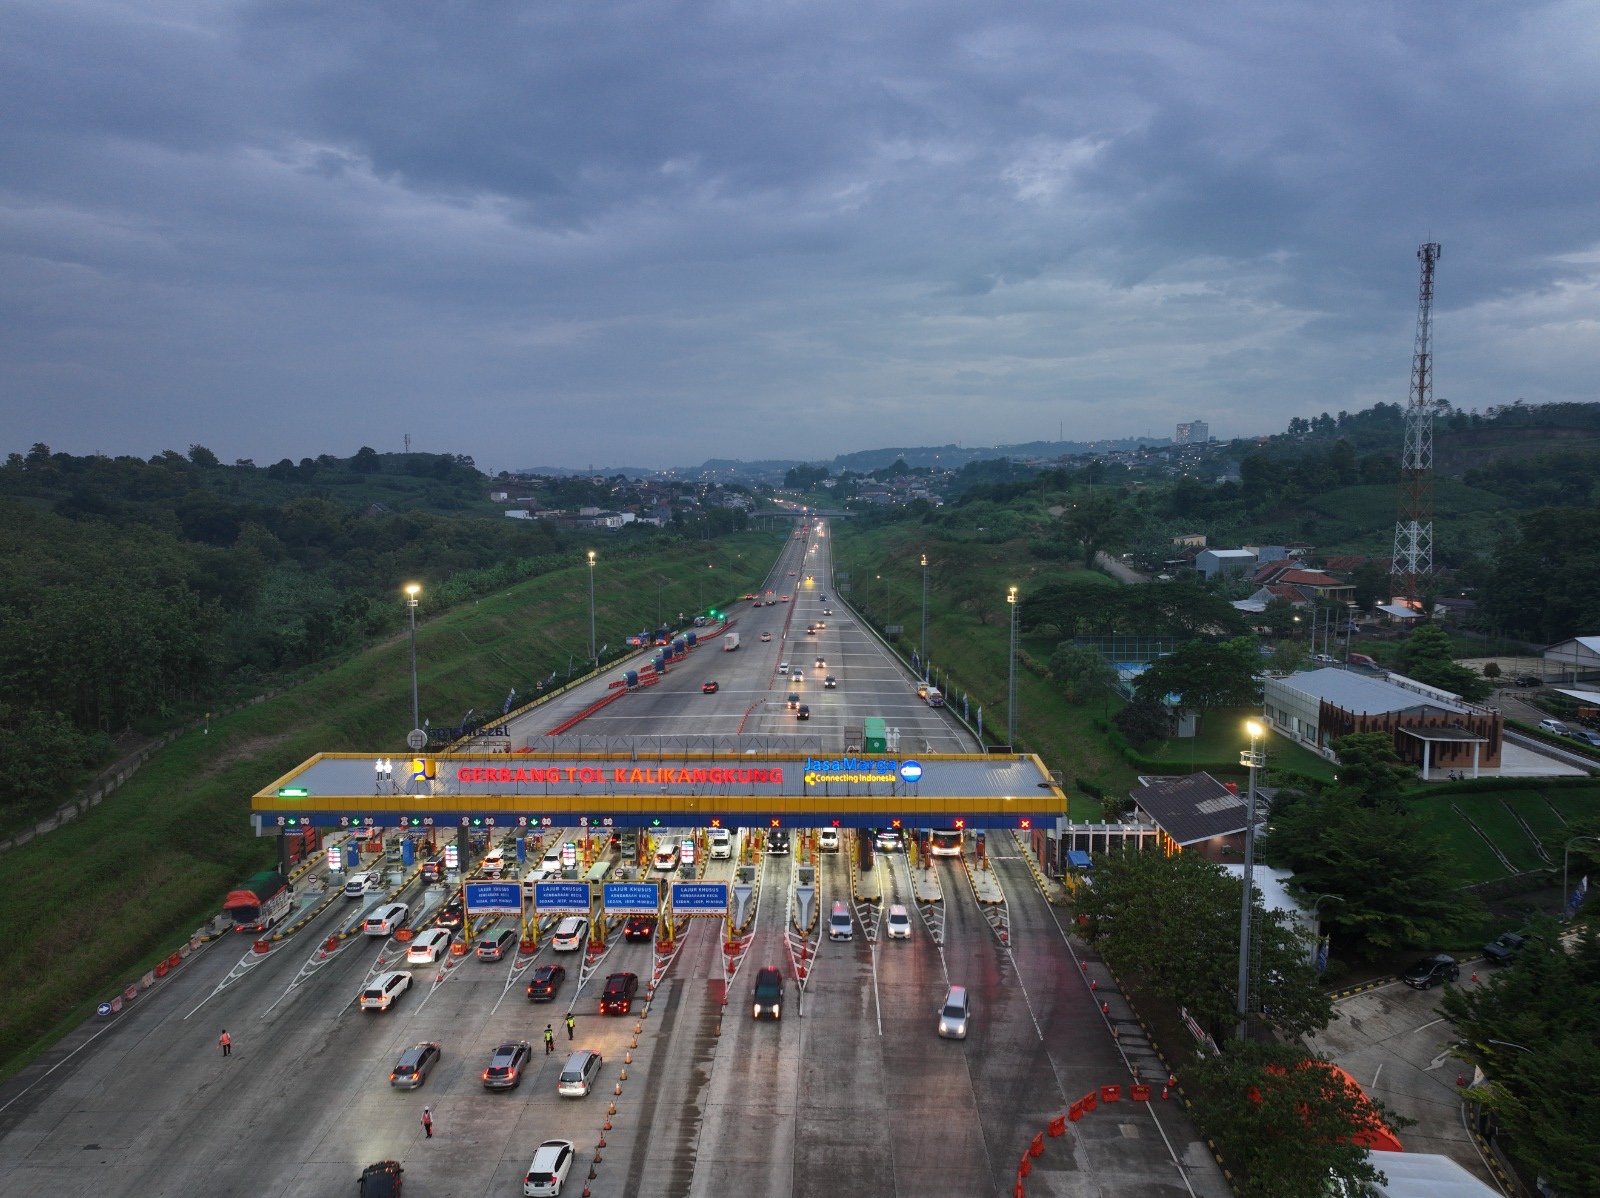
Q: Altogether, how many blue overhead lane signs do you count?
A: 4